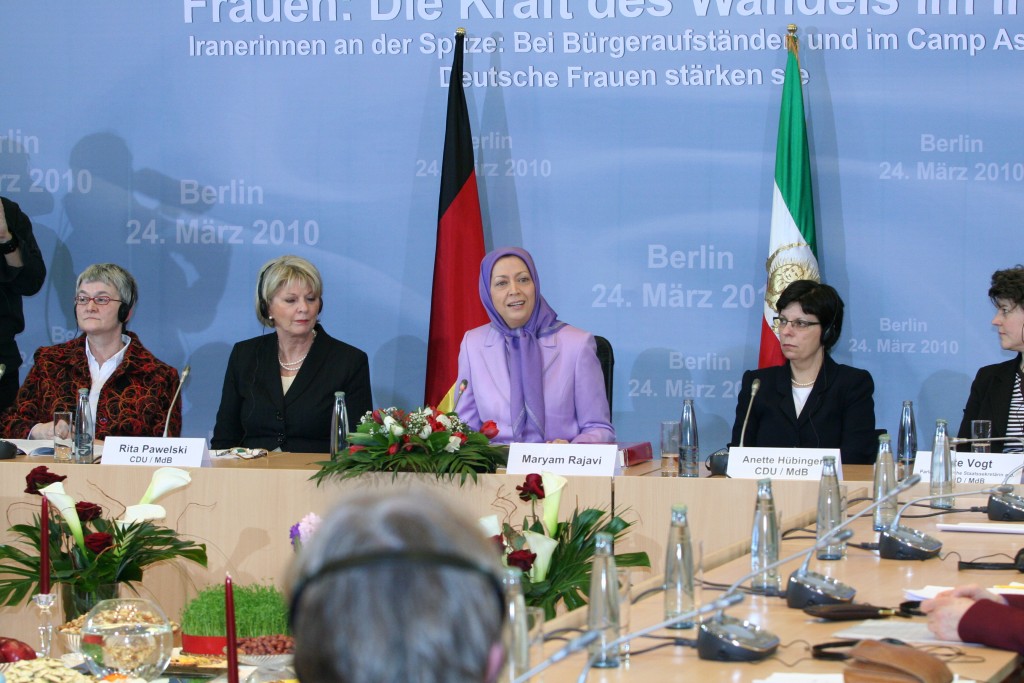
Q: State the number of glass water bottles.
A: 11